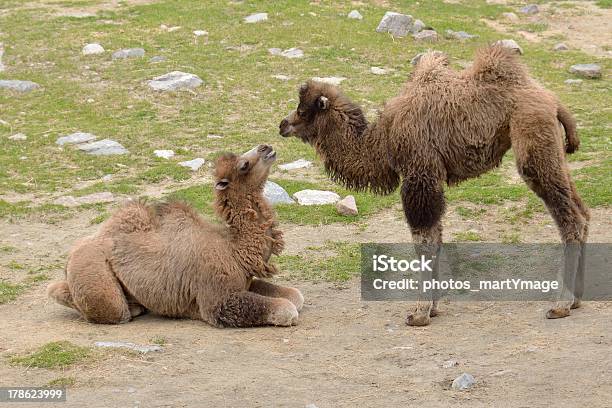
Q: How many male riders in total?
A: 0